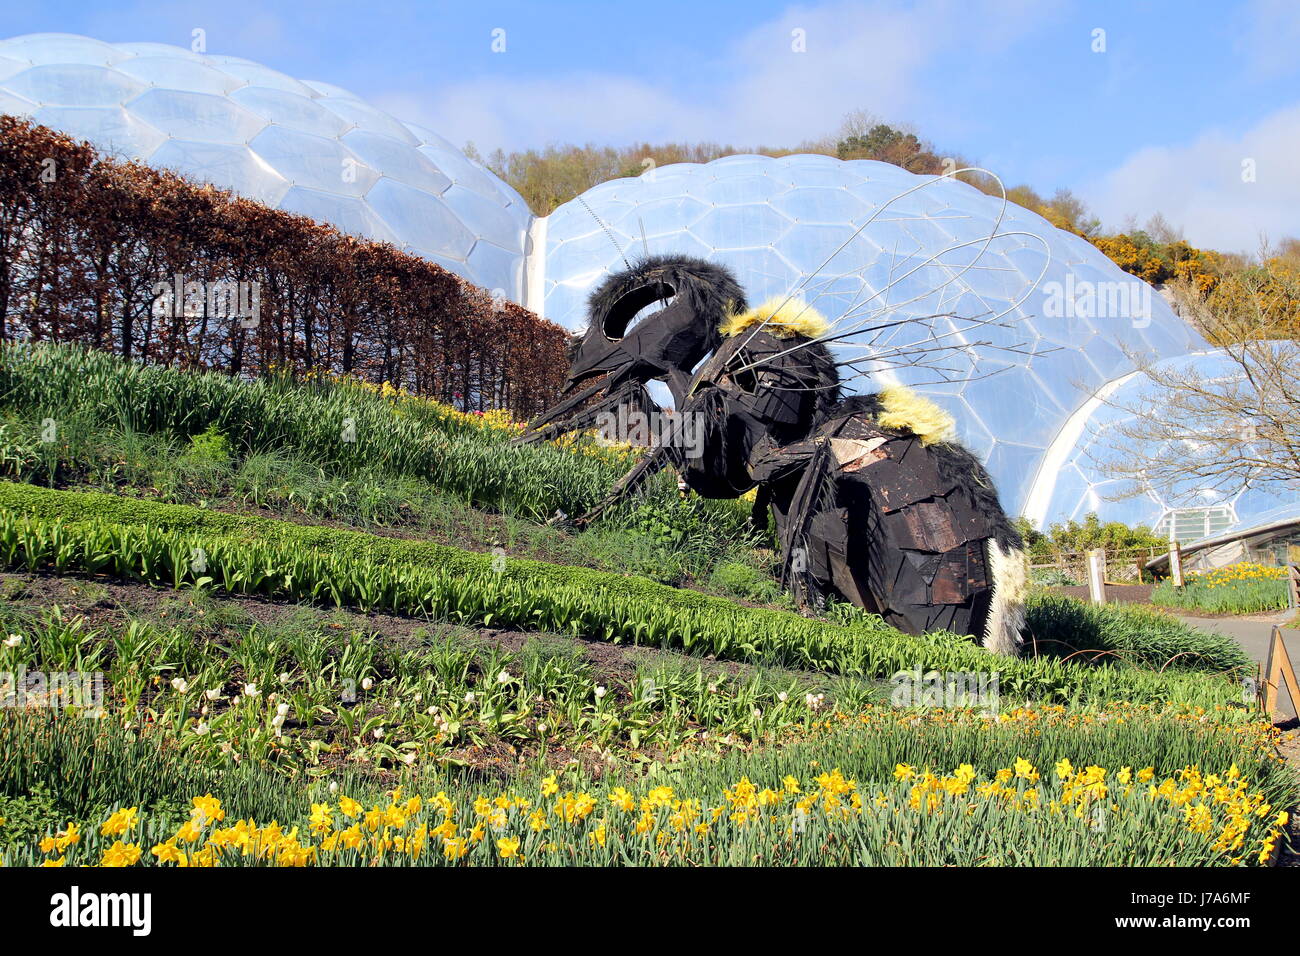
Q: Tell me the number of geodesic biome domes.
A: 3